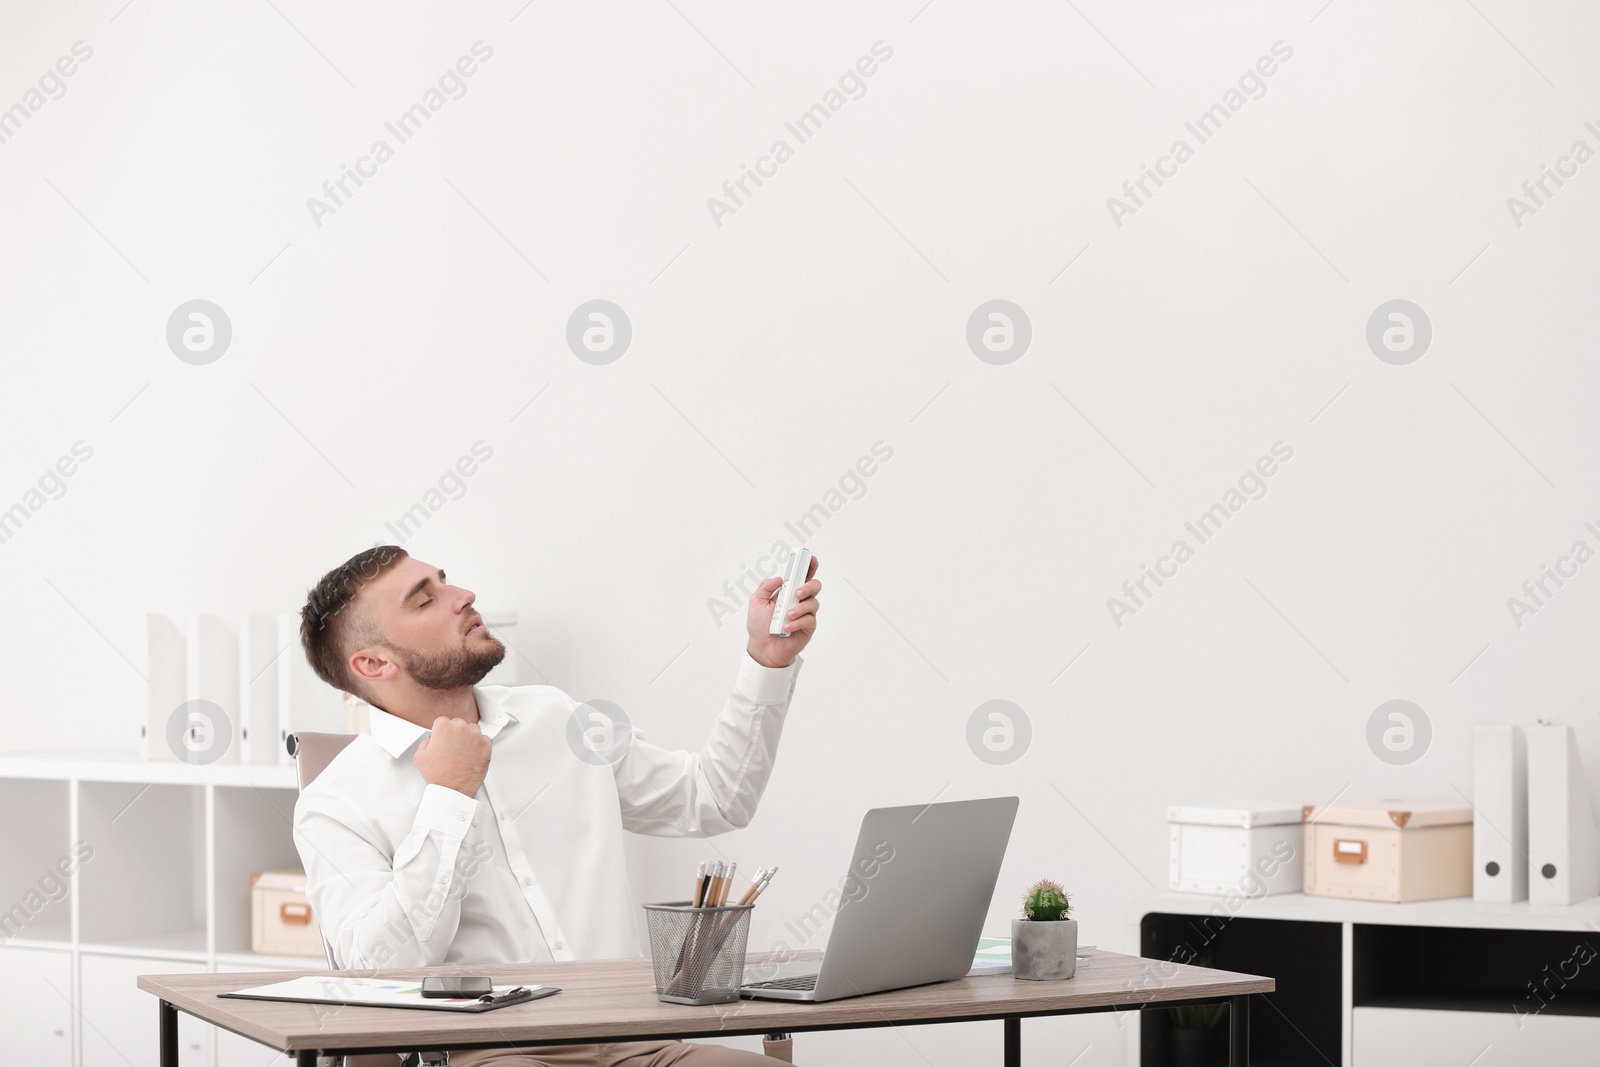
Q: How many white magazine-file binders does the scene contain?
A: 6